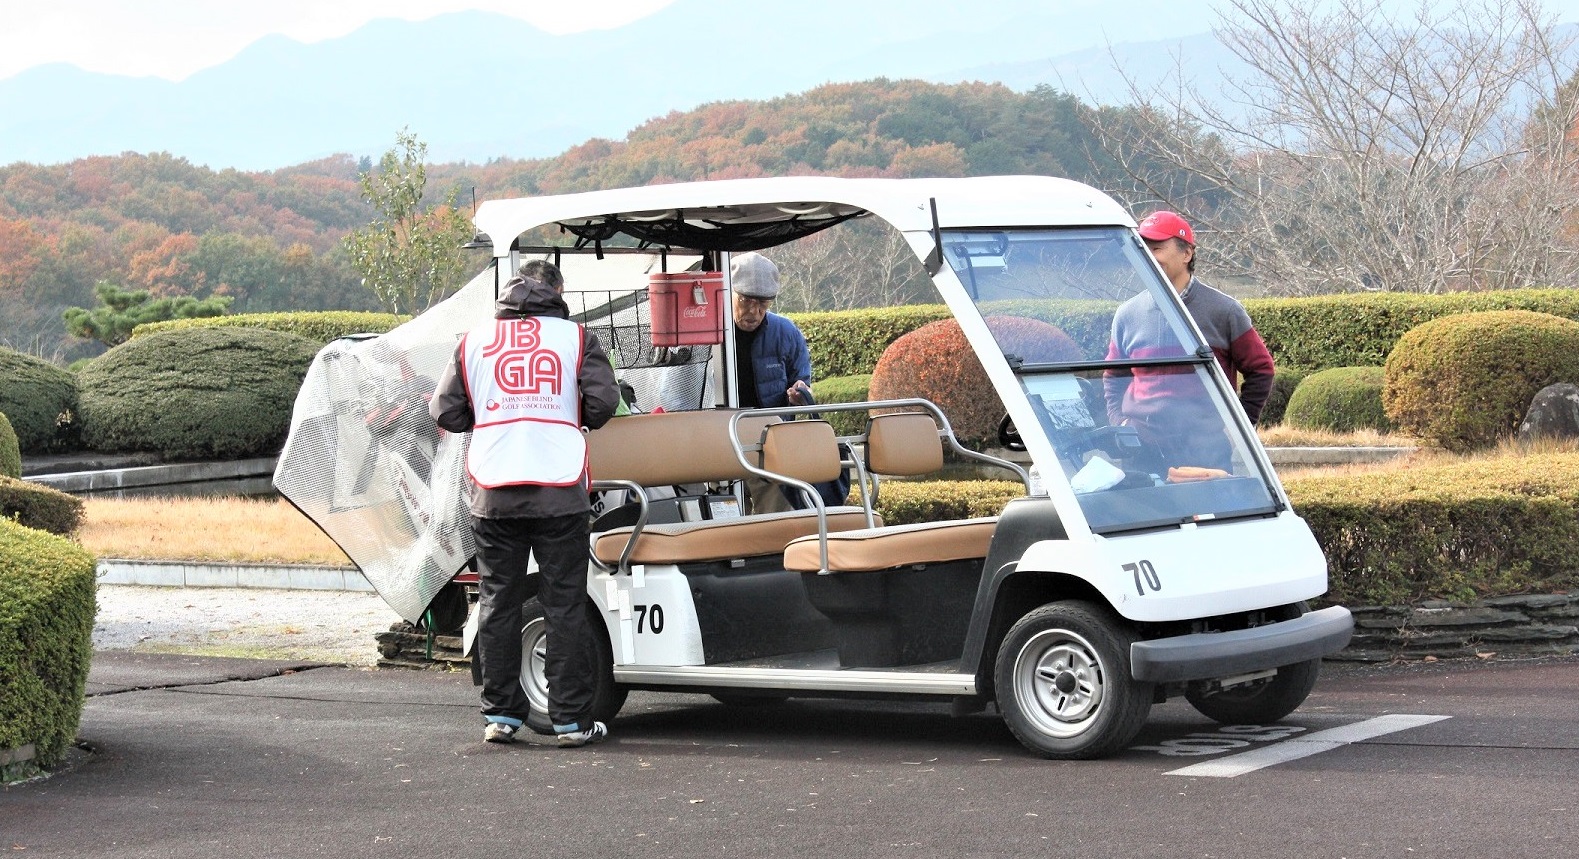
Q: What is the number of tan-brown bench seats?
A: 2